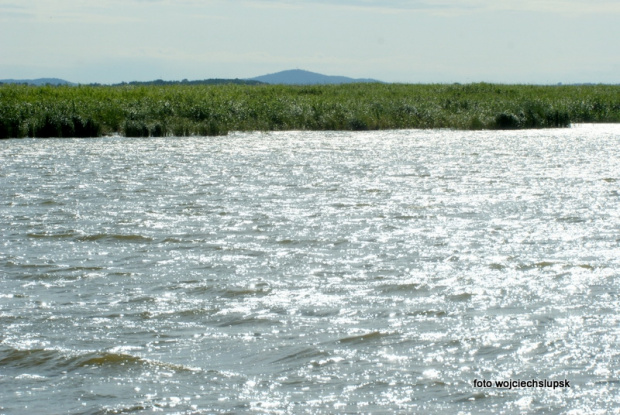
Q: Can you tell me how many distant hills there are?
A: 2